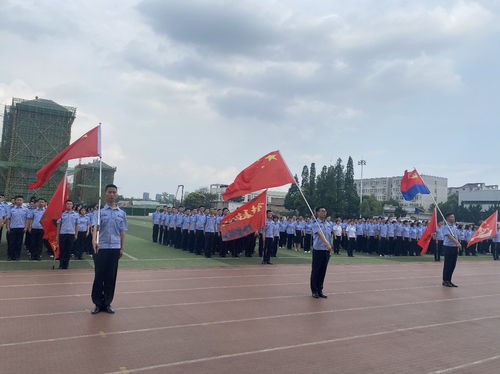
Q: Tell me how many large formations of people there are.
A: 3